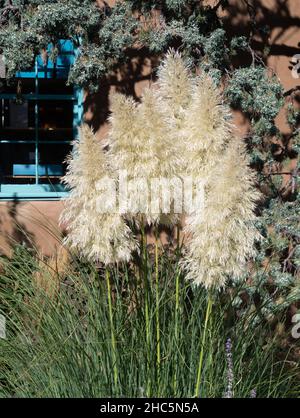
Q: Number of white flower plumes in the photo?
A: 6